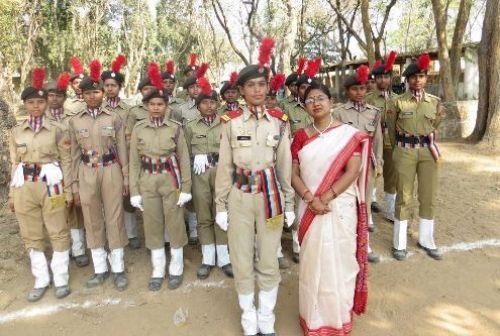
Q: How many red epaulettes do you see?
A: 2